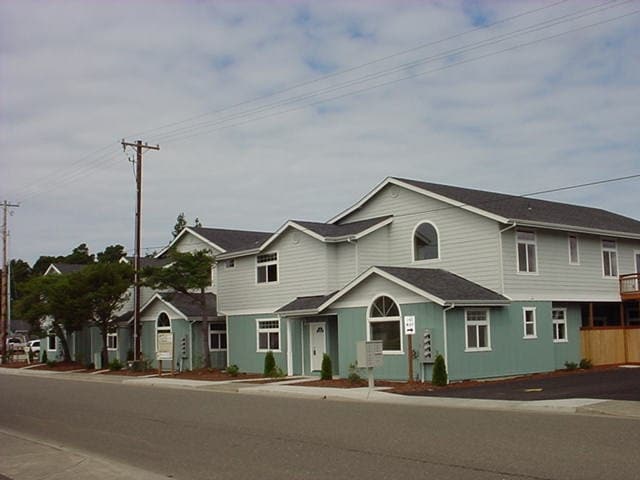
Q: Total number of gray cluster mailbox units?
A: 1